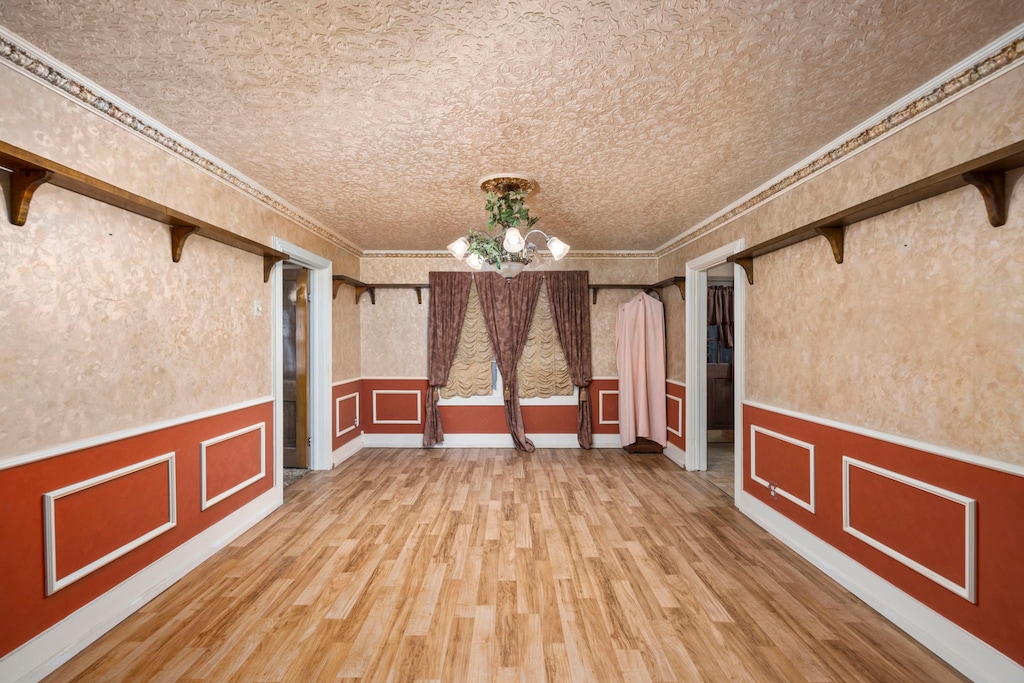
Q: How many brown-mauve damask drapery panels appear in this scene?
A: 3